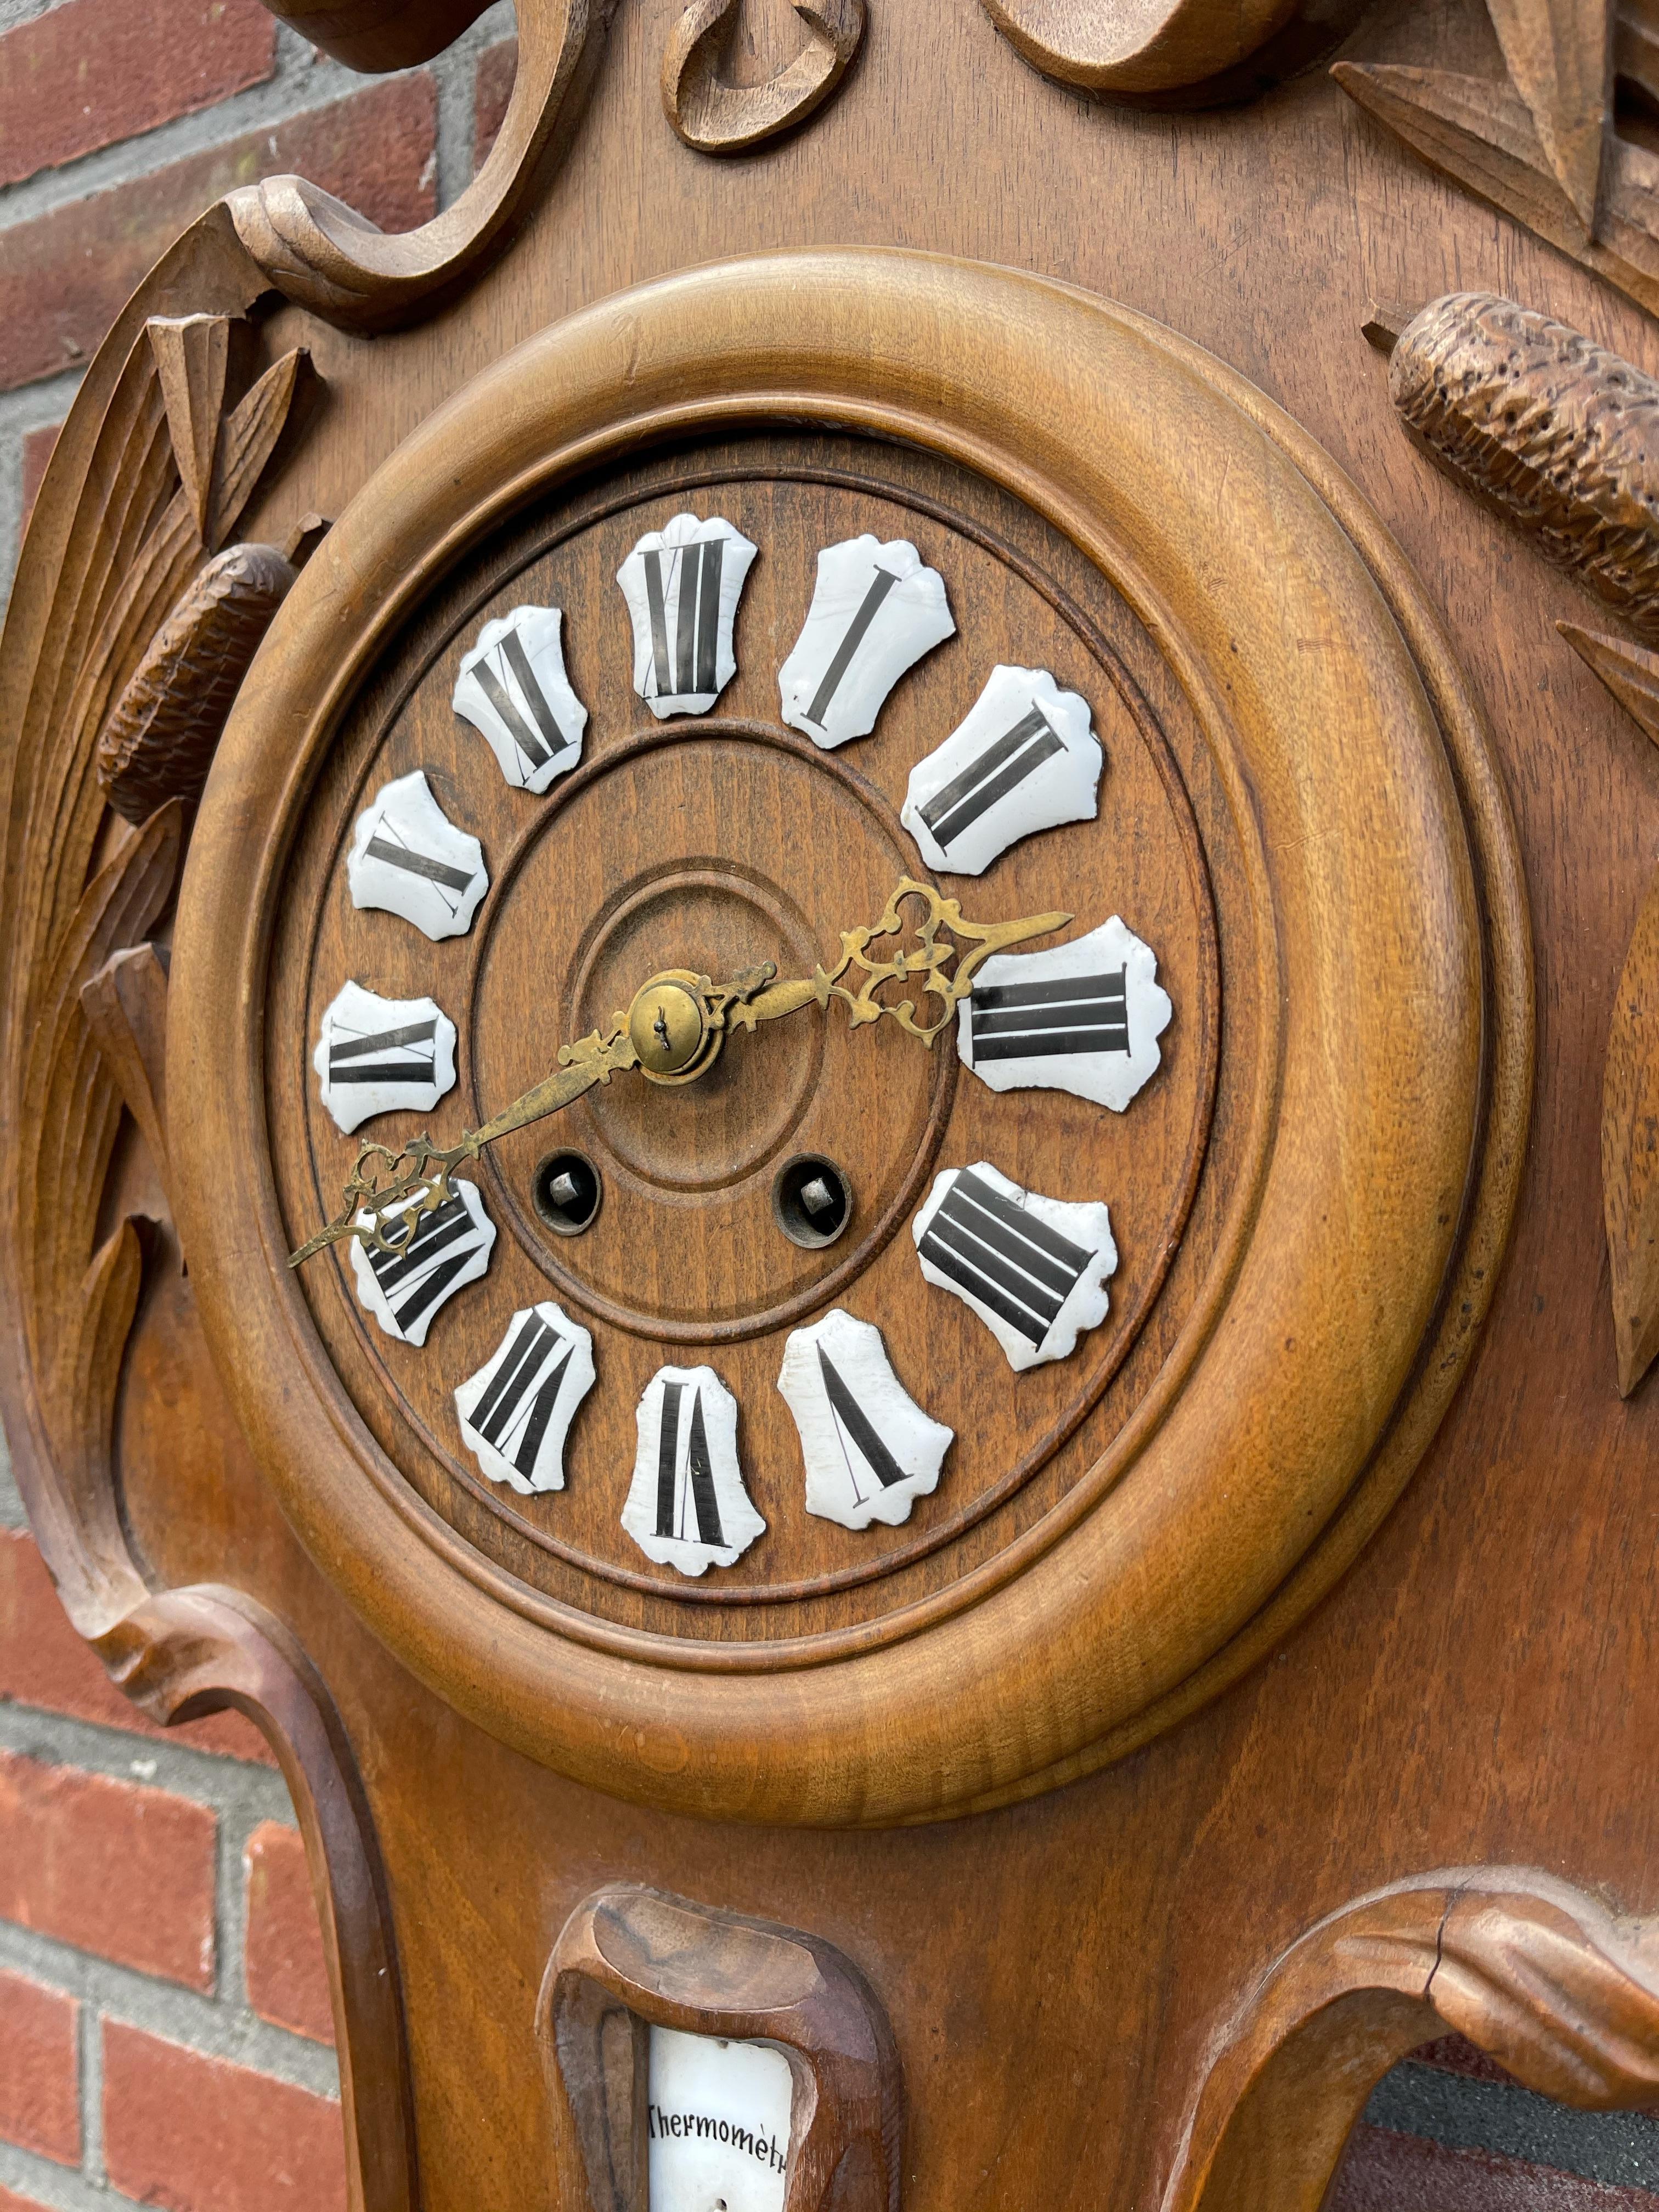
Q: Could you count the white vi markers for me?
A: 1